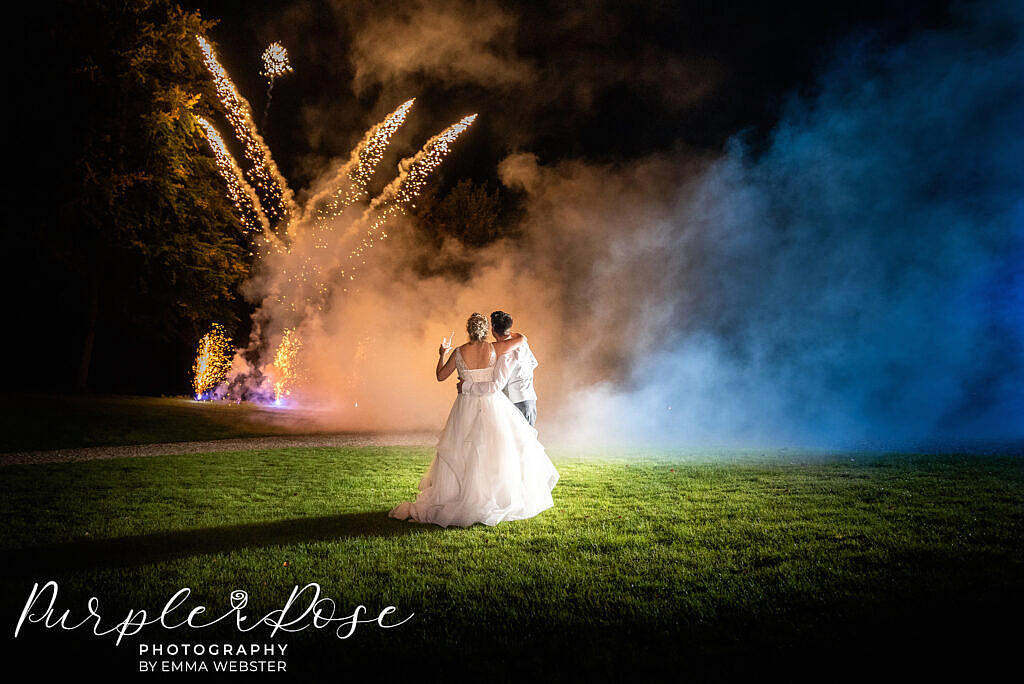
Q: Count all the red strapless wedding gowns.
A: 0